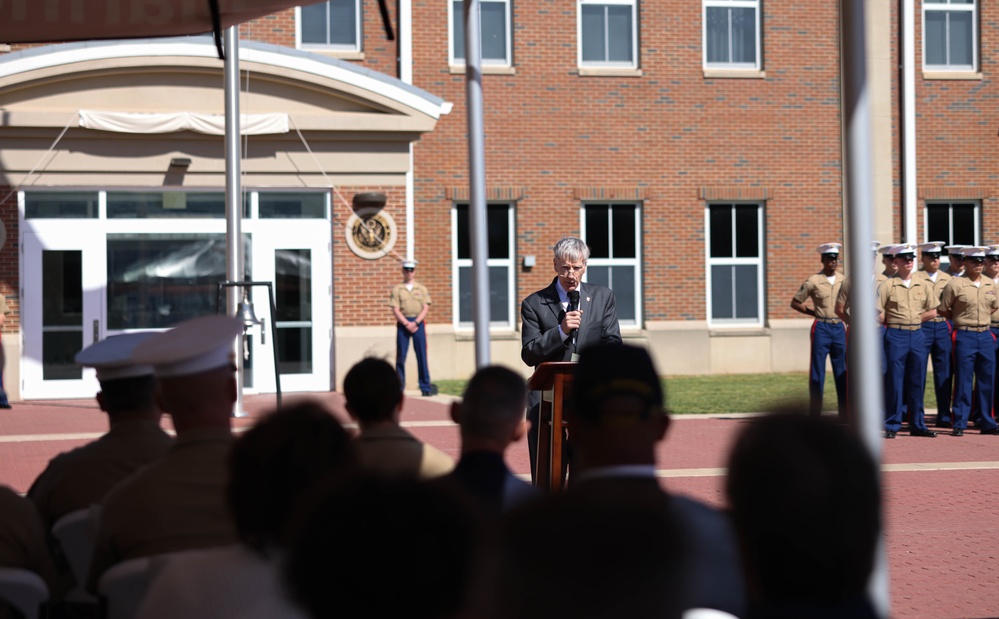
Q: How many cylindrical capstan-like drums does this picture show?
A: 0